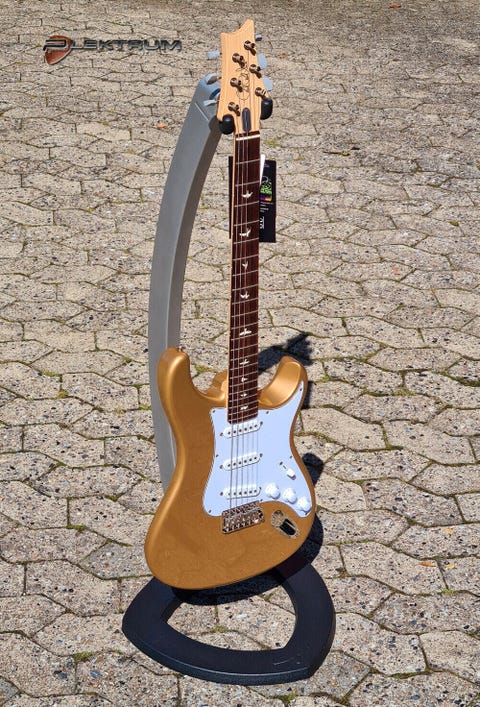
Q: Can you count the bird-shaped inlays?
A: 9